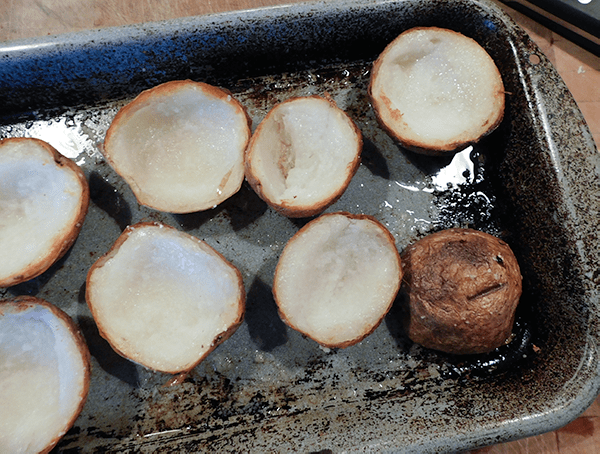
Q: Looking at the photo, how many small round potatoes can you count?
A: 8